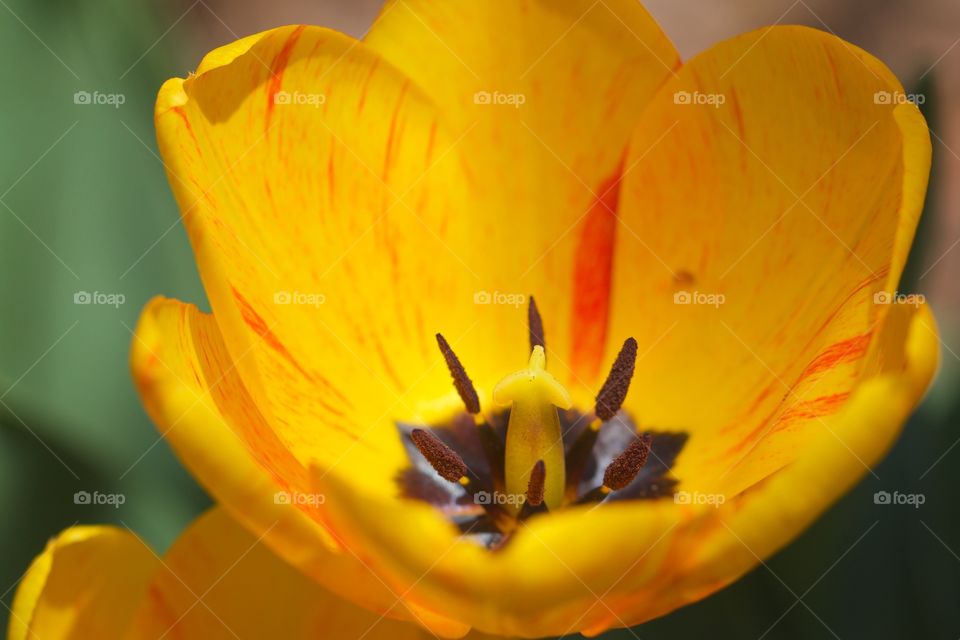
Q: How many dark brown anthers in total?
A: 6